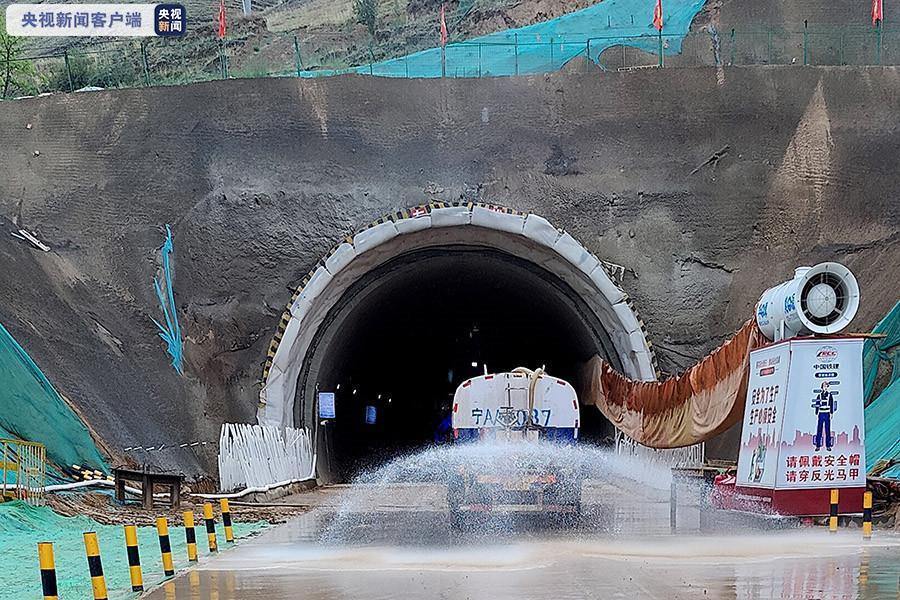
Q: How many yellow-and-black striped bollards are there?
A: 9